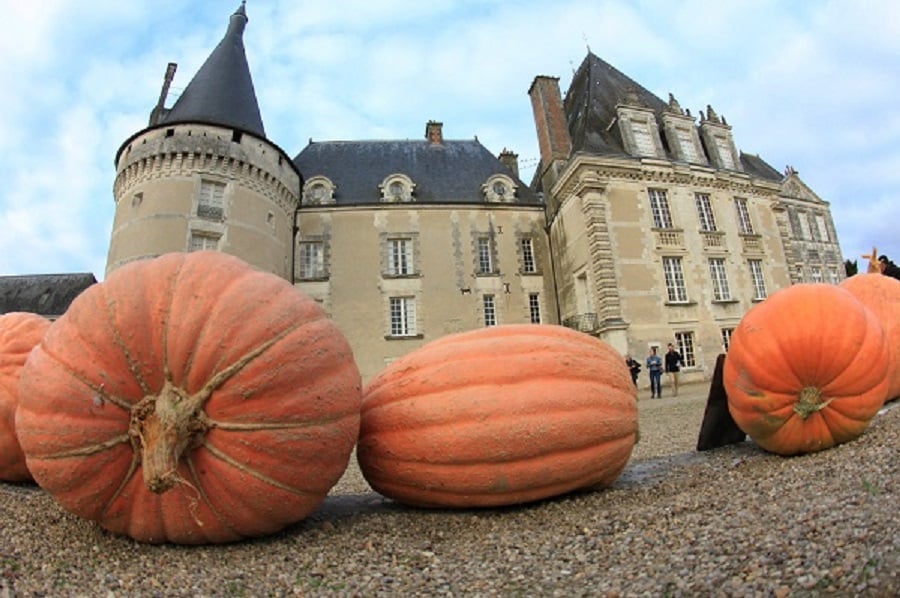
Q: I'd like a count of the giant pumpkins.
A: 5